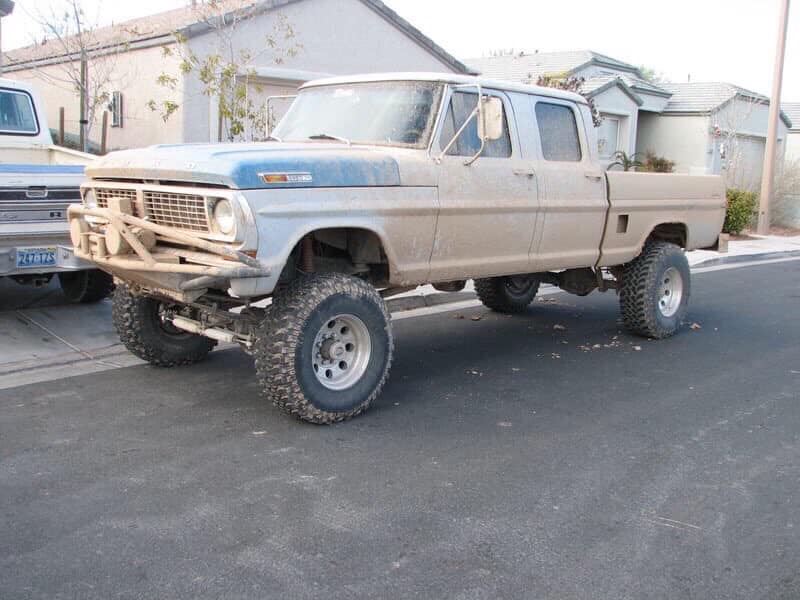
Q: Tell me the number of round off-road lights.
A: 2